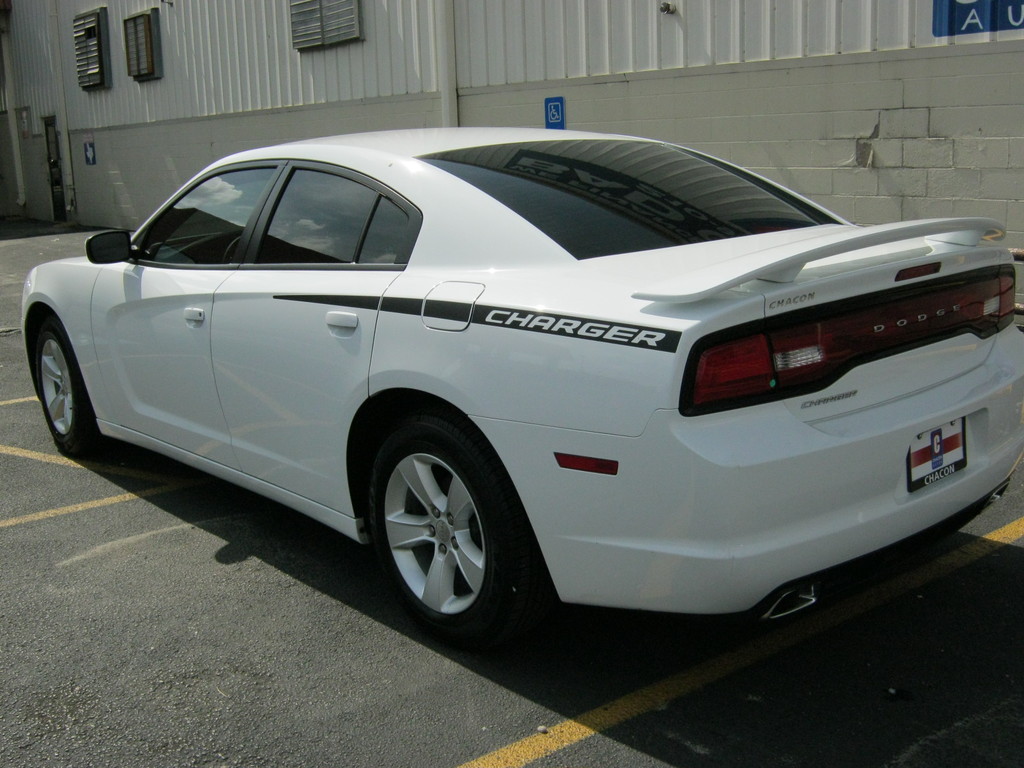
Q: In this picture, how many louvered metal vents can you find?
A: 3